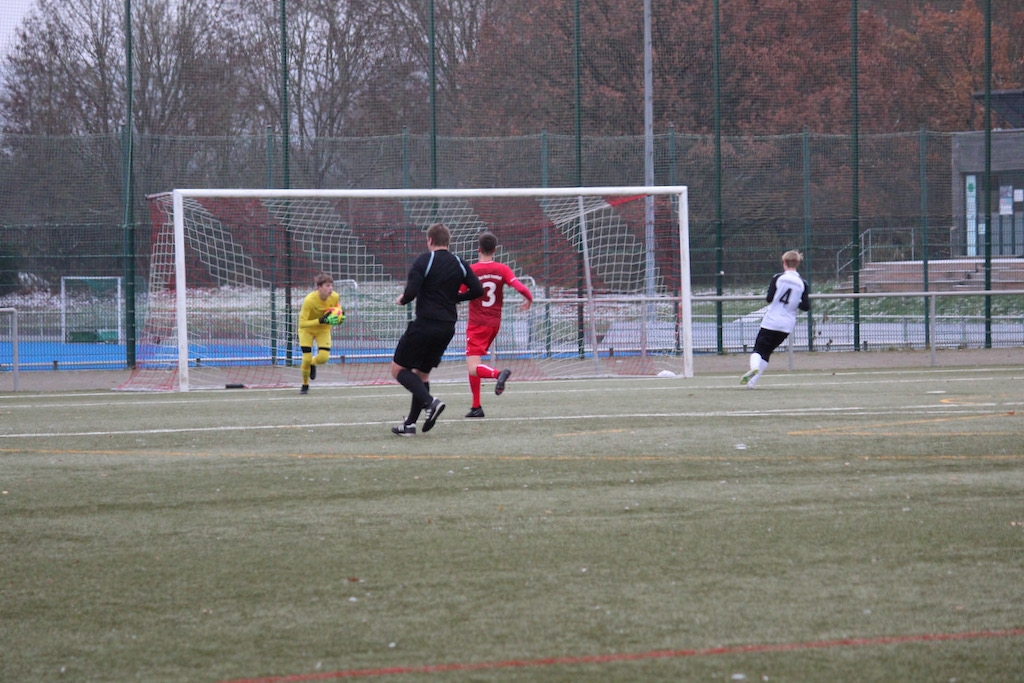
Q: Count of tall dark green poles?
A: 7